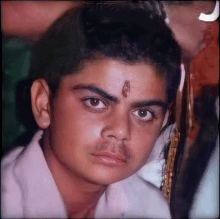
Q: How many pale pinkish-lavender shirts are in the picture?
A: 1